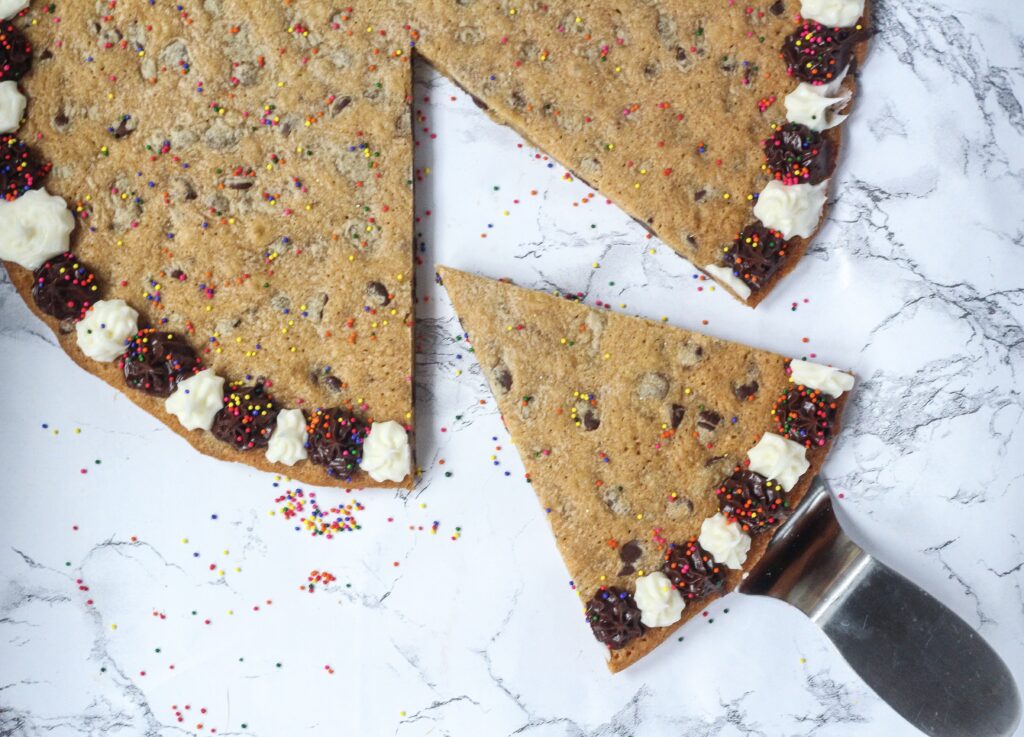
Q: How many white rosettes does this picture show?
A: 15